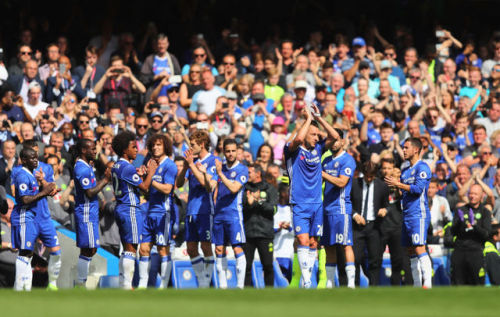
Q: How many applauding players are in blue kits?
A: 10